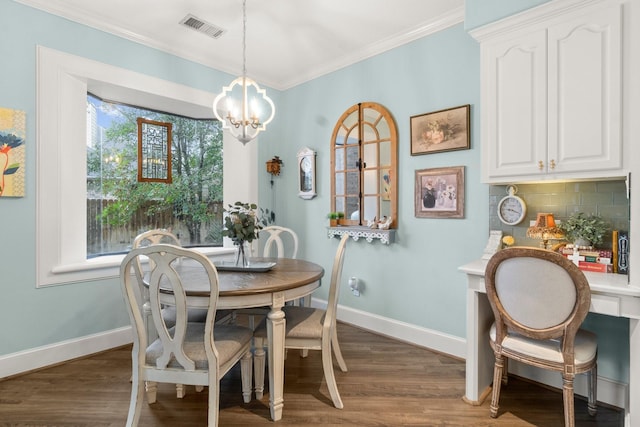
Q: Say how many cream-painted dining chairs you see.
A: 4